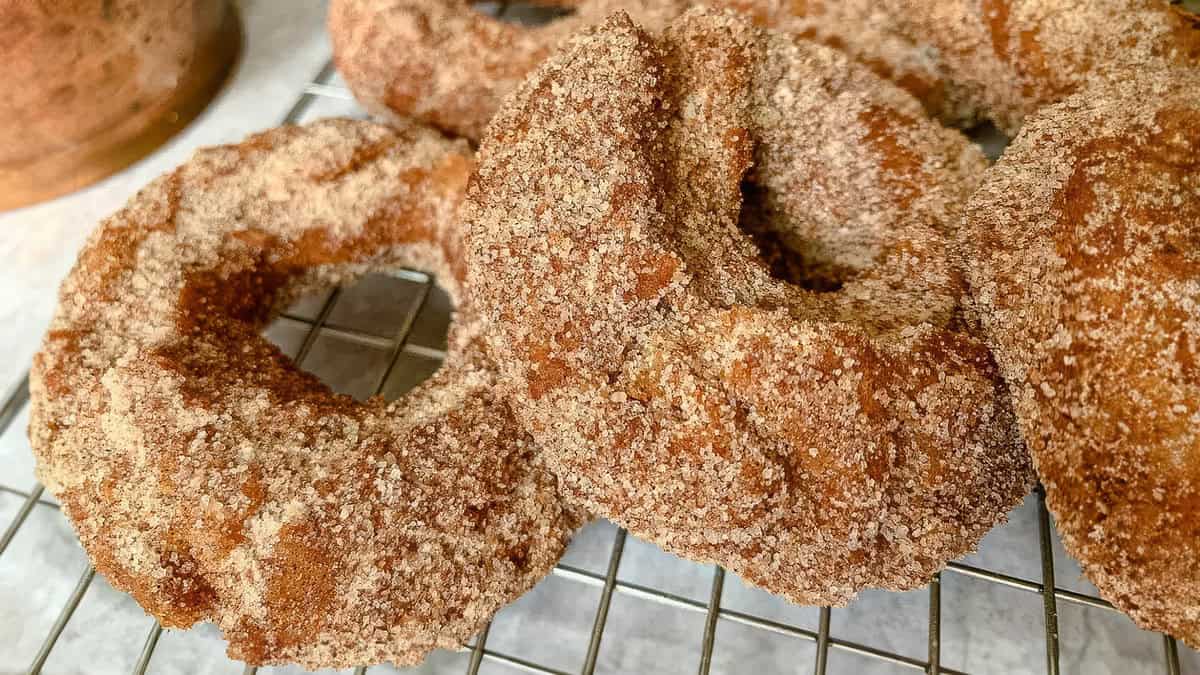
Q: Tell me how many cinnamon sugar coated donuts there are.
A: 5